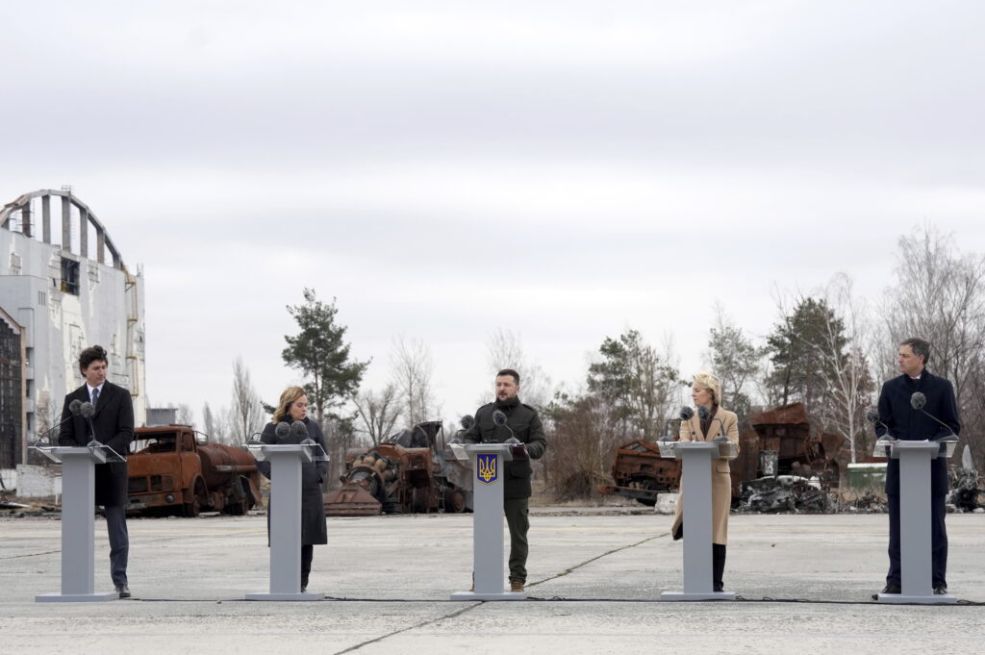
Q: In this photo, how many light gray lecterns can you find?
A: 5